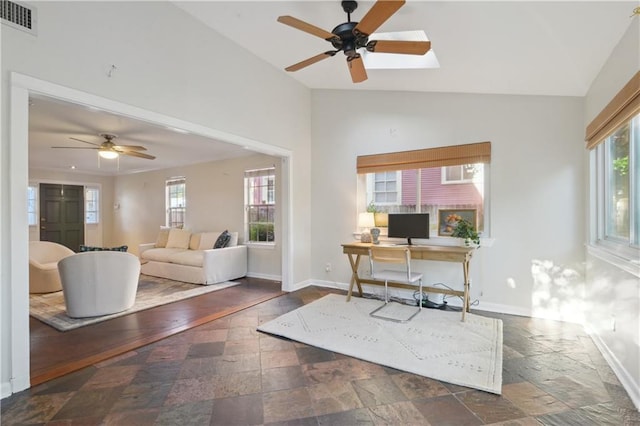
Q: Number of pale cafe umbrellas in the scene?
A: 0